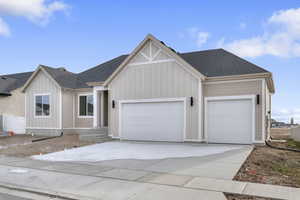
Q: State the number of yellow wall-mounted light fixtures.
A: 0